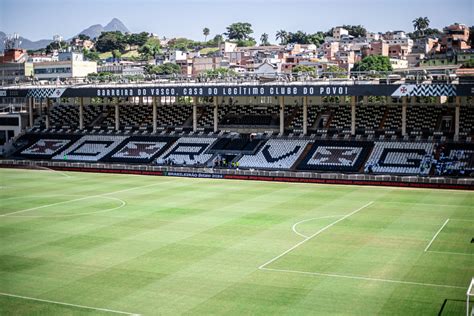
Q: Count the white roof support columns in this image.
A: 12